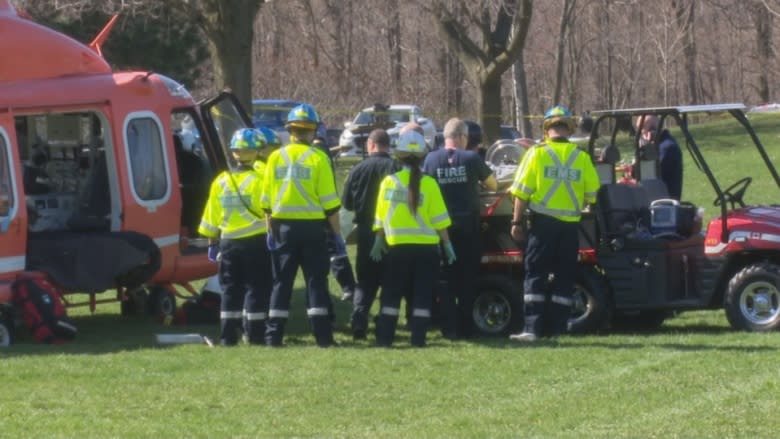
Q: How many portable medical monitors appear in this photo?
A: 1